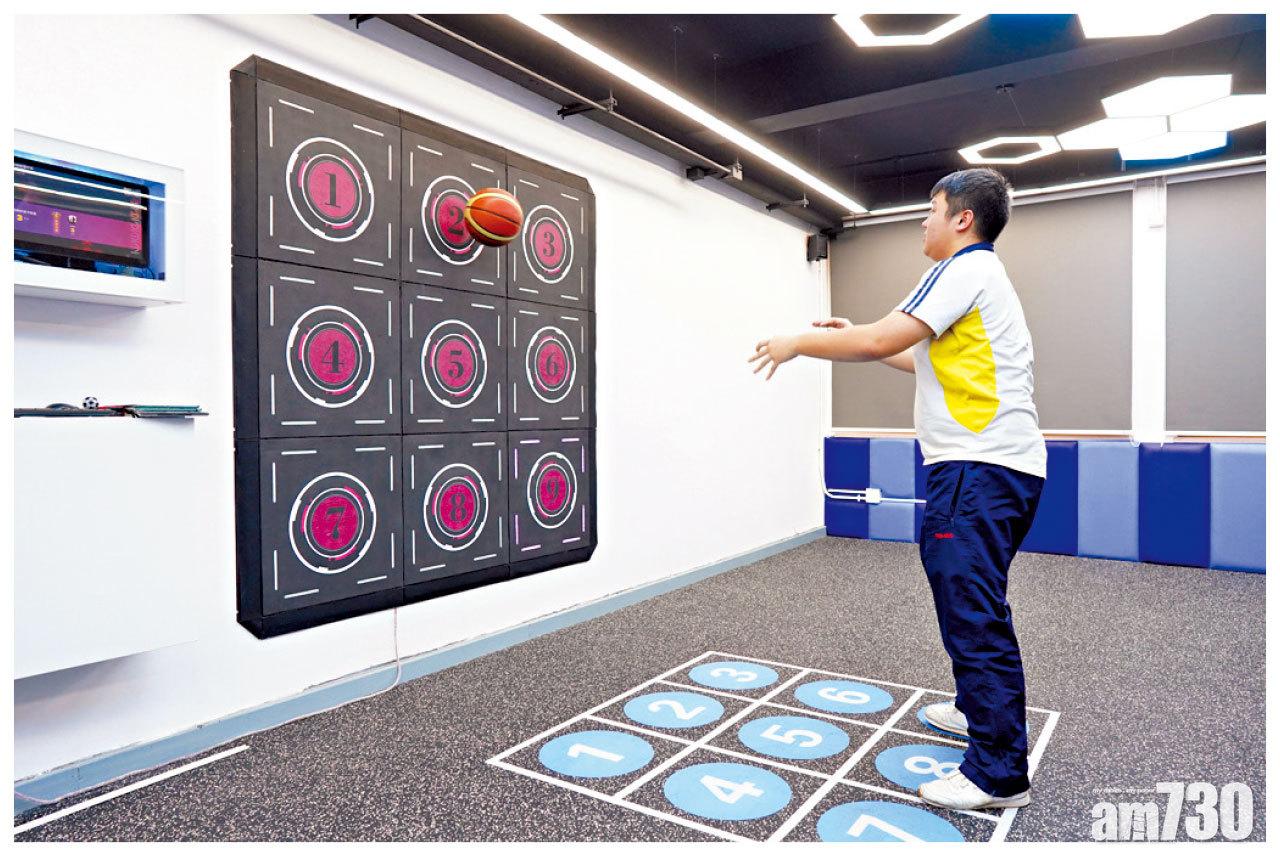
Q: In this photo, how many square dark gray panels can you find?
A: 9